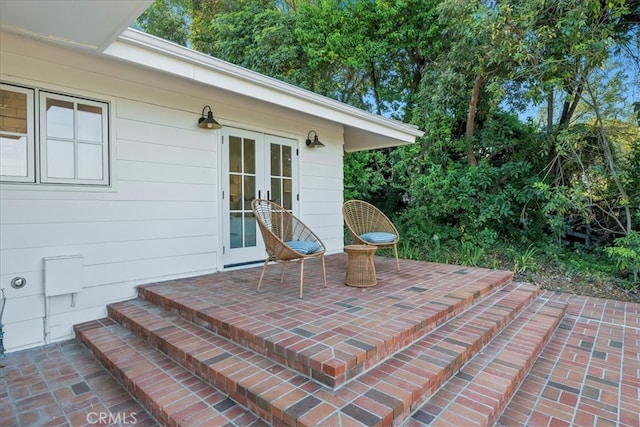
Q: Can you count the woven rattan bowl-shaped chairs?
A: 2